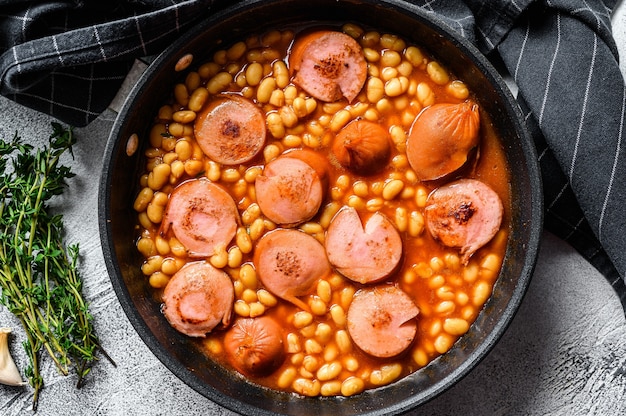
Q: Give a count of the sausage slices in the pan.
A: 12